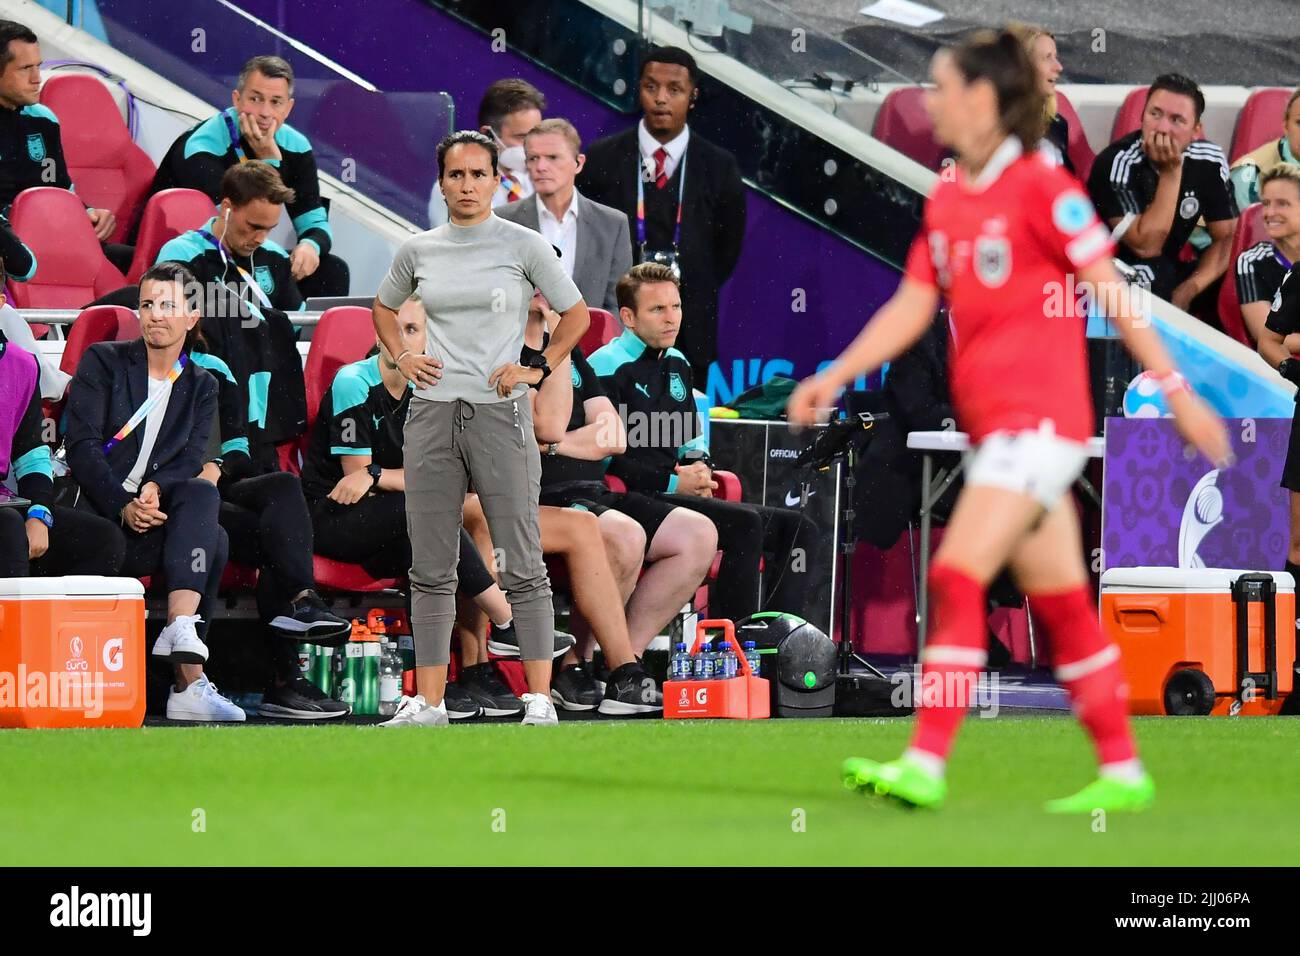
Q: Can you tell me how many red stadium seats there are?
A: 11